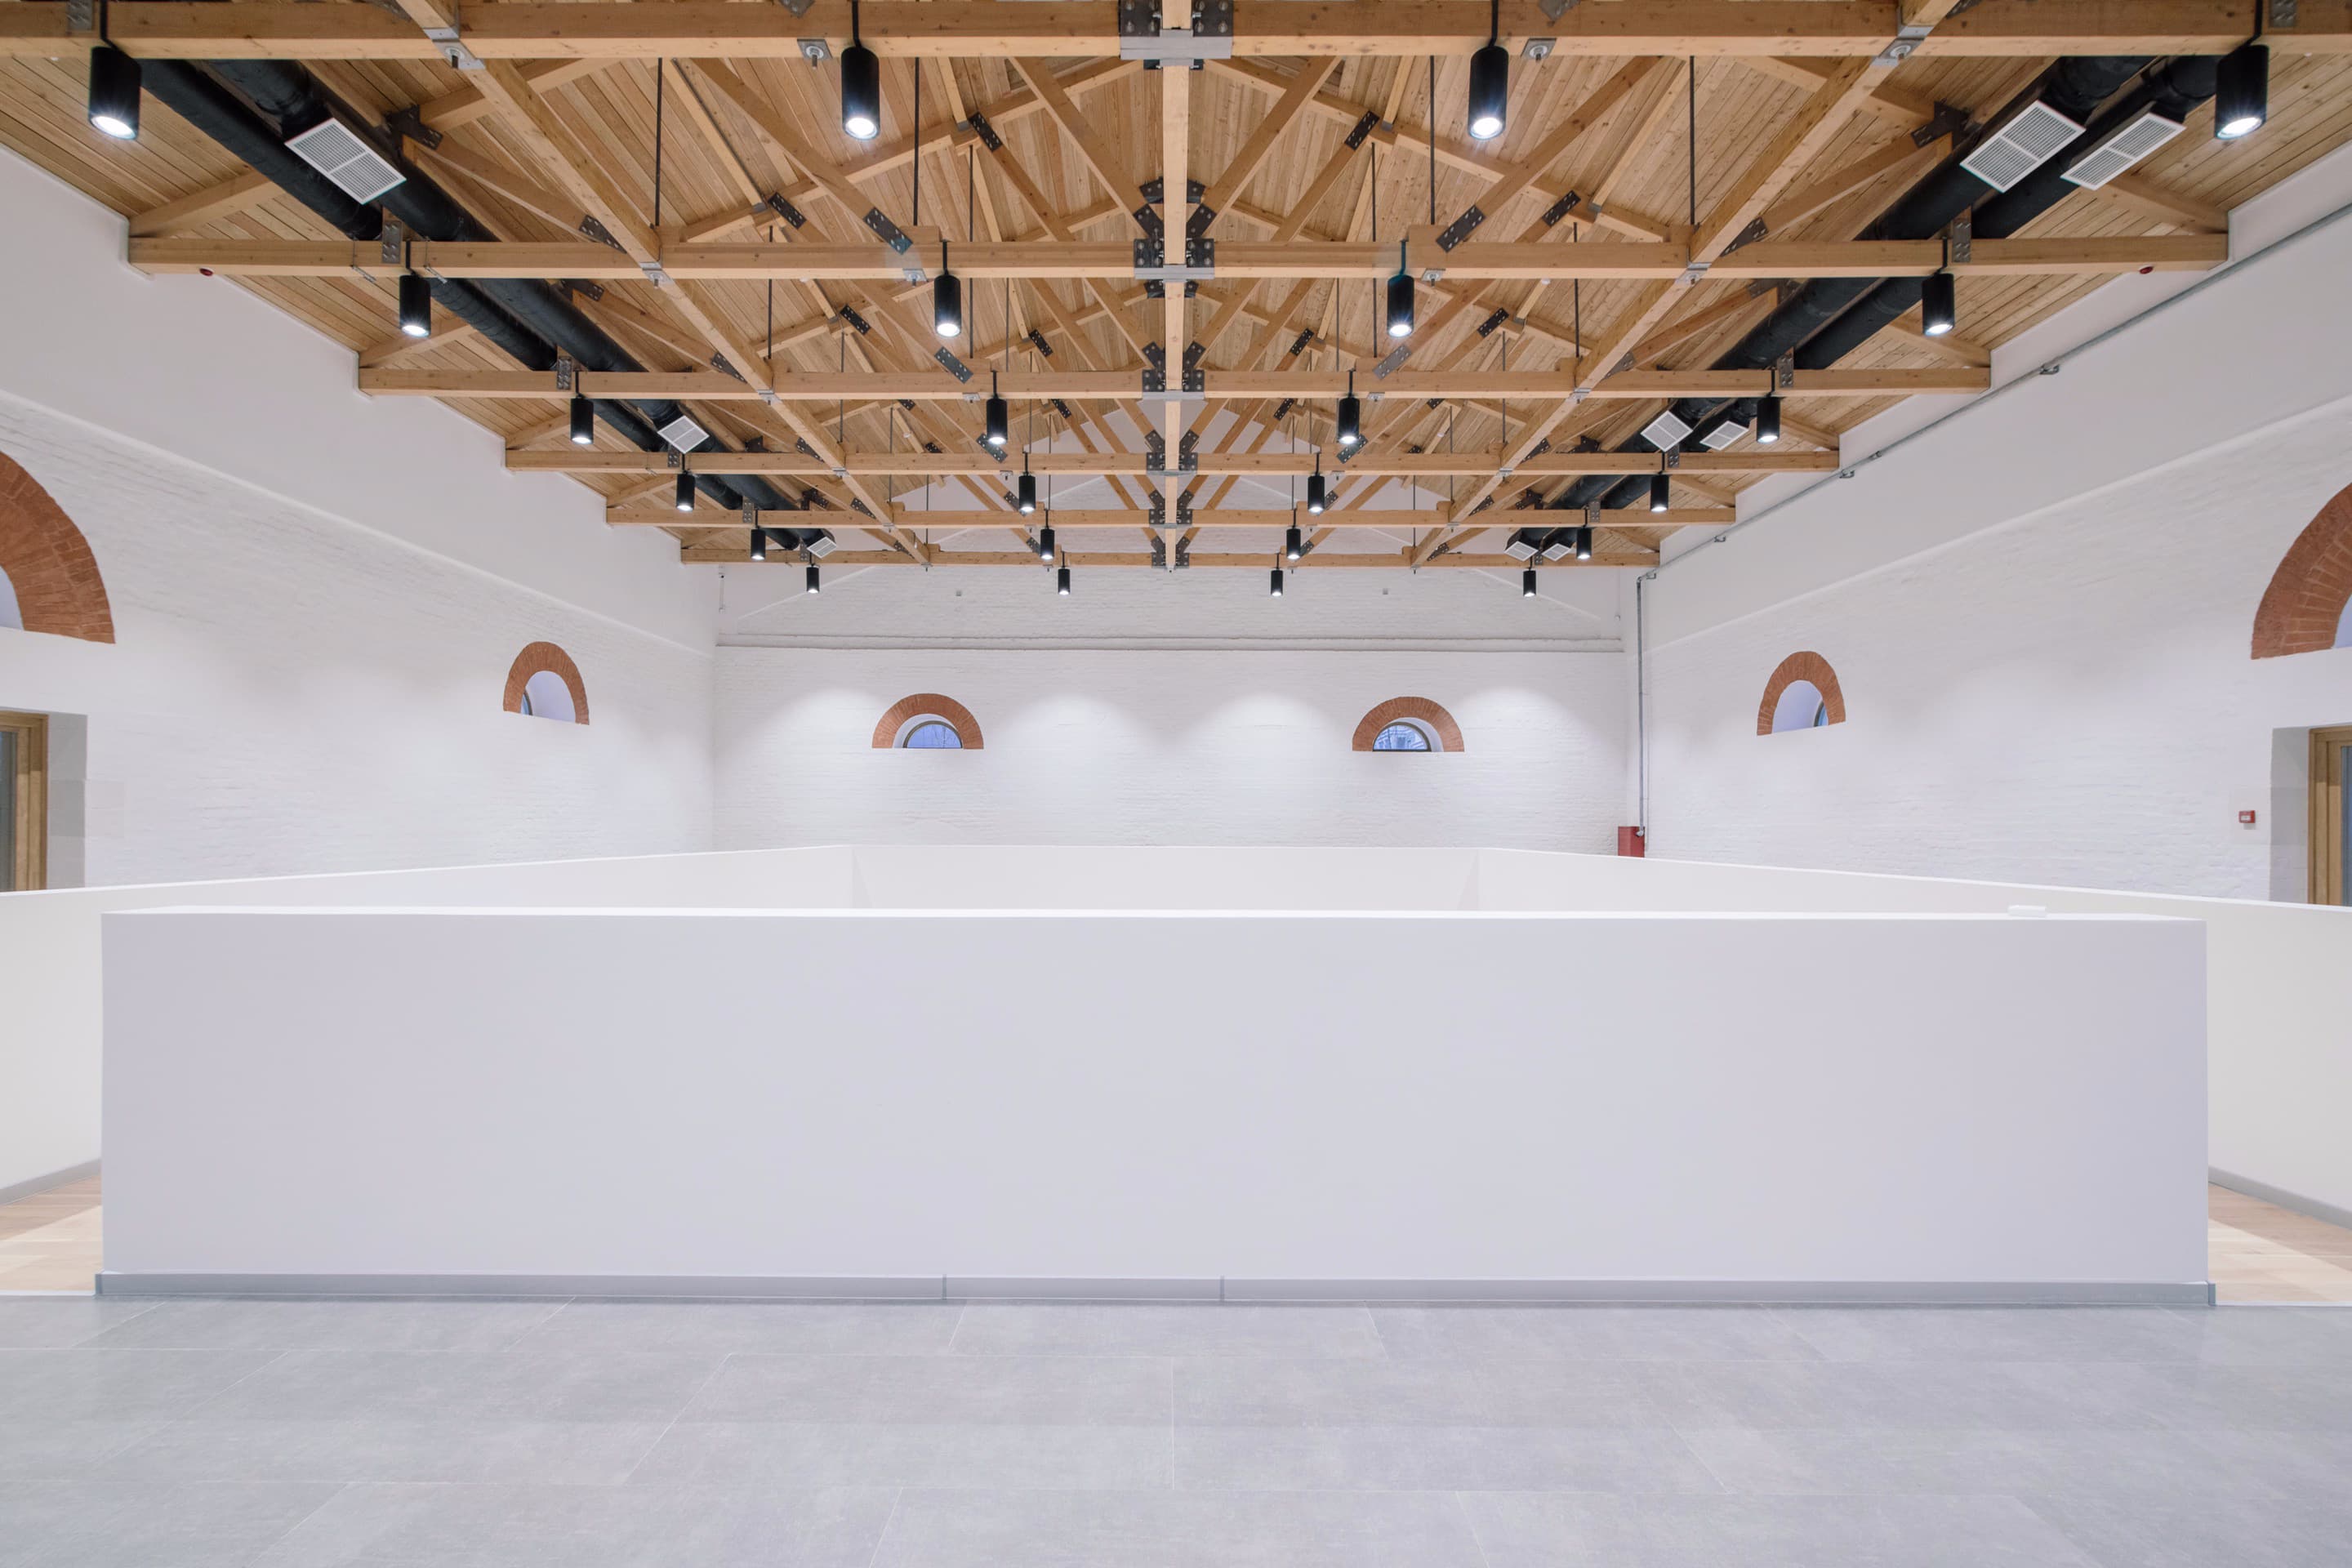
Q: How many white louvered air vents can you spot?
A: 9